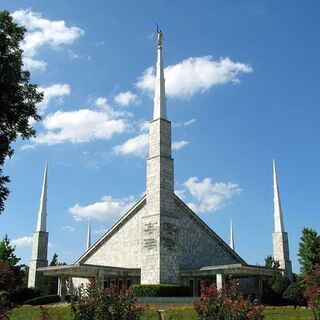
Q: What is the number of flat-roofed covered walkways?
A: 2